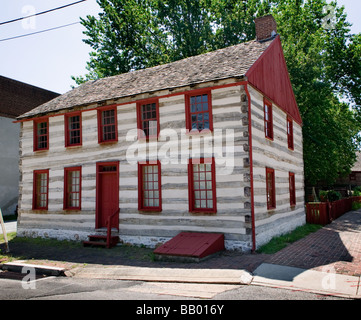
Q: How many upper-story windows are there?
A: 7